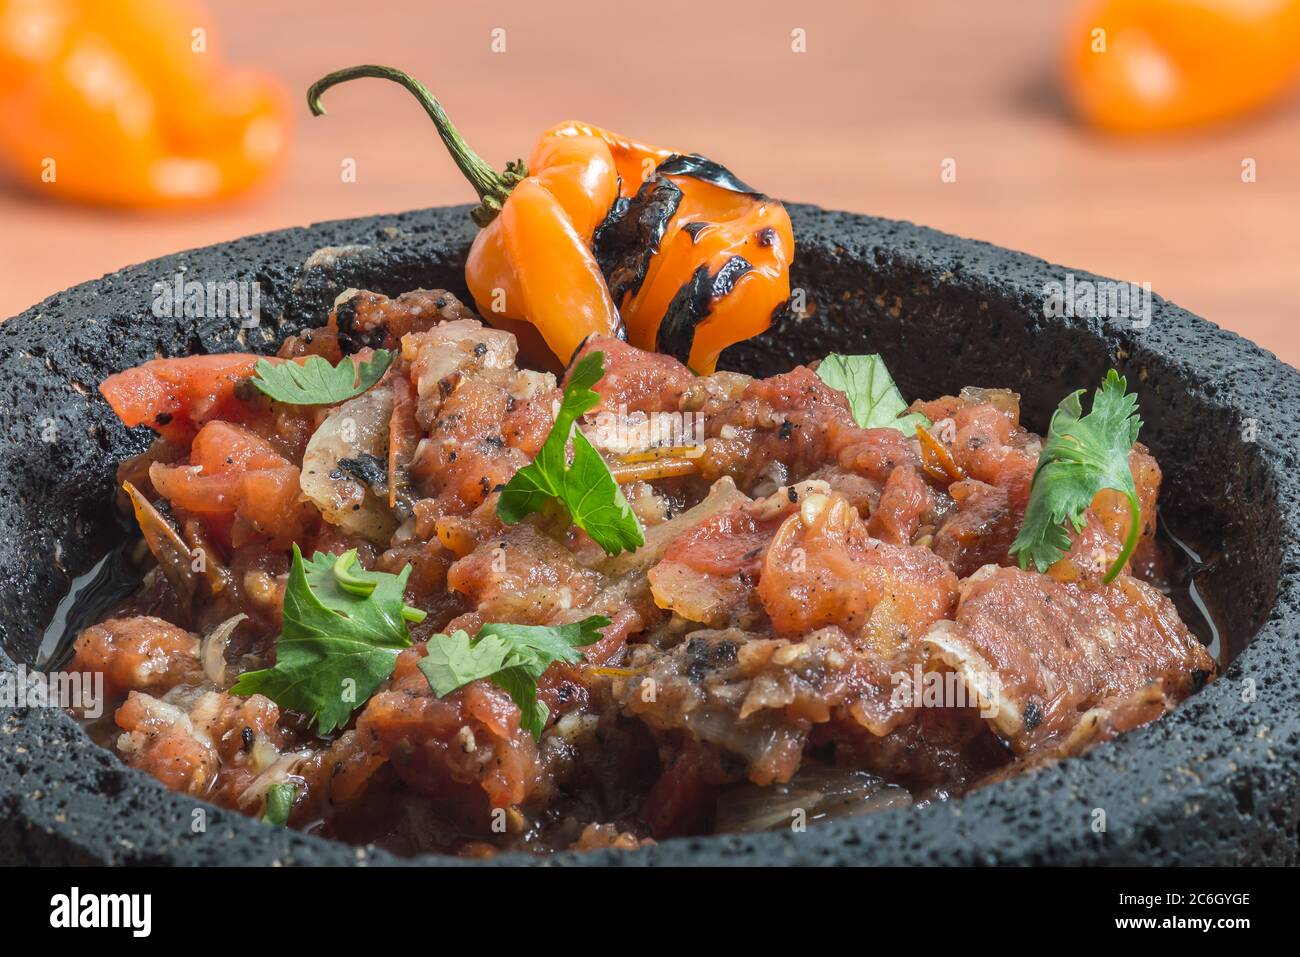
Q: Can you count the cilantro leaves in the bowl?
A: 6